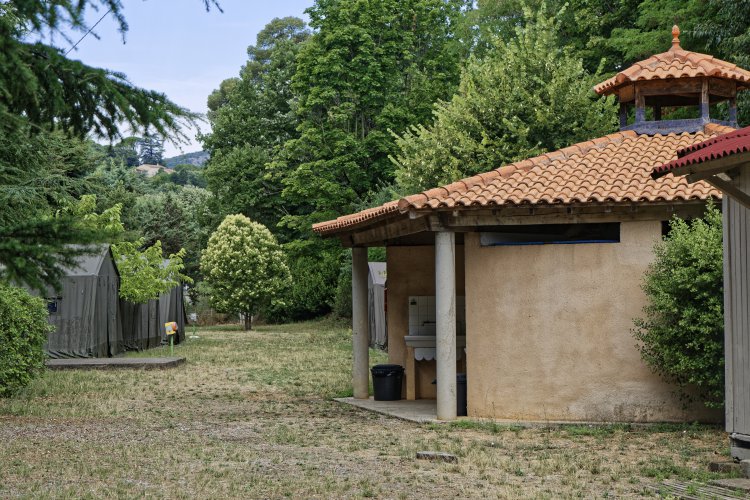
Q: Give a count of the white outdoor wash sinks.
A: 1